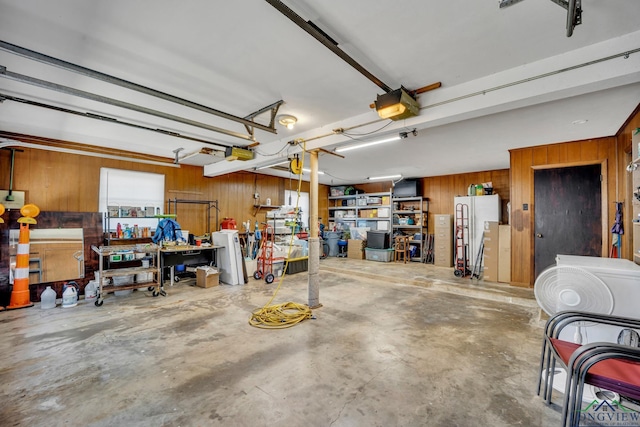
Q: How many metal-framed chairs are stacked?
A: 3